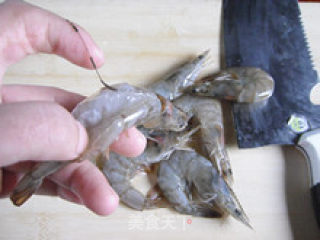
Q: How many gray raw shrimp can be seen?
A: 6